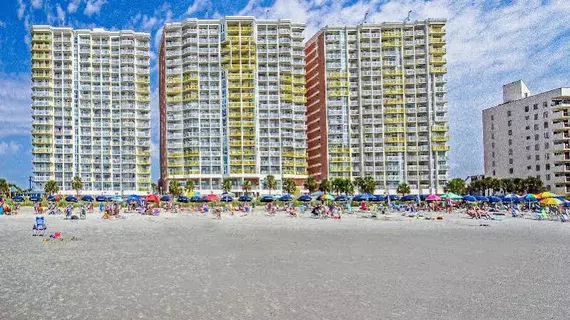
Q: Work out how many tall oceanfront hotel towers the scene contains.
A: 3